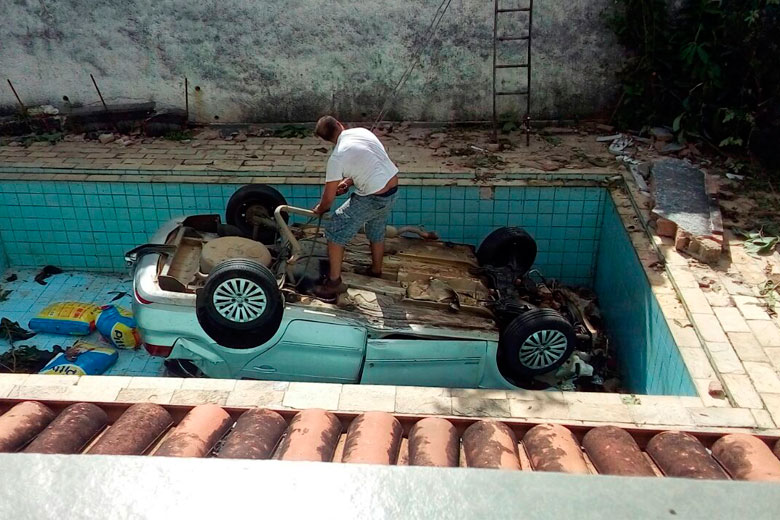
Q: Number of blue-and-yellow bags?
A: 3